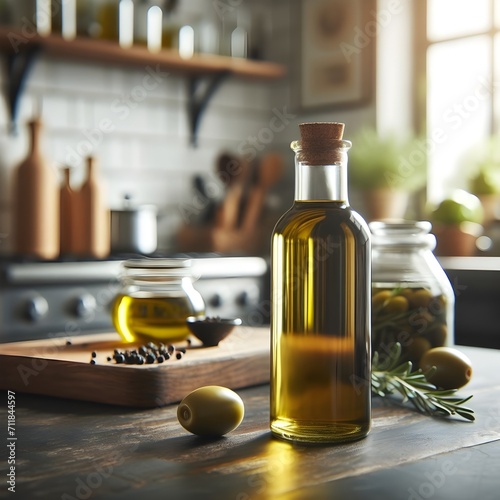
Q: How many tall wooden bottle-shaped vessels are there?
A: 3